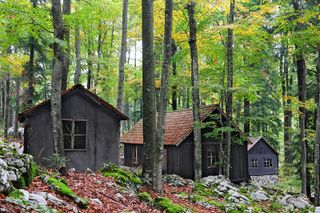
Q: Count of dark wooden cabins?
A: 3